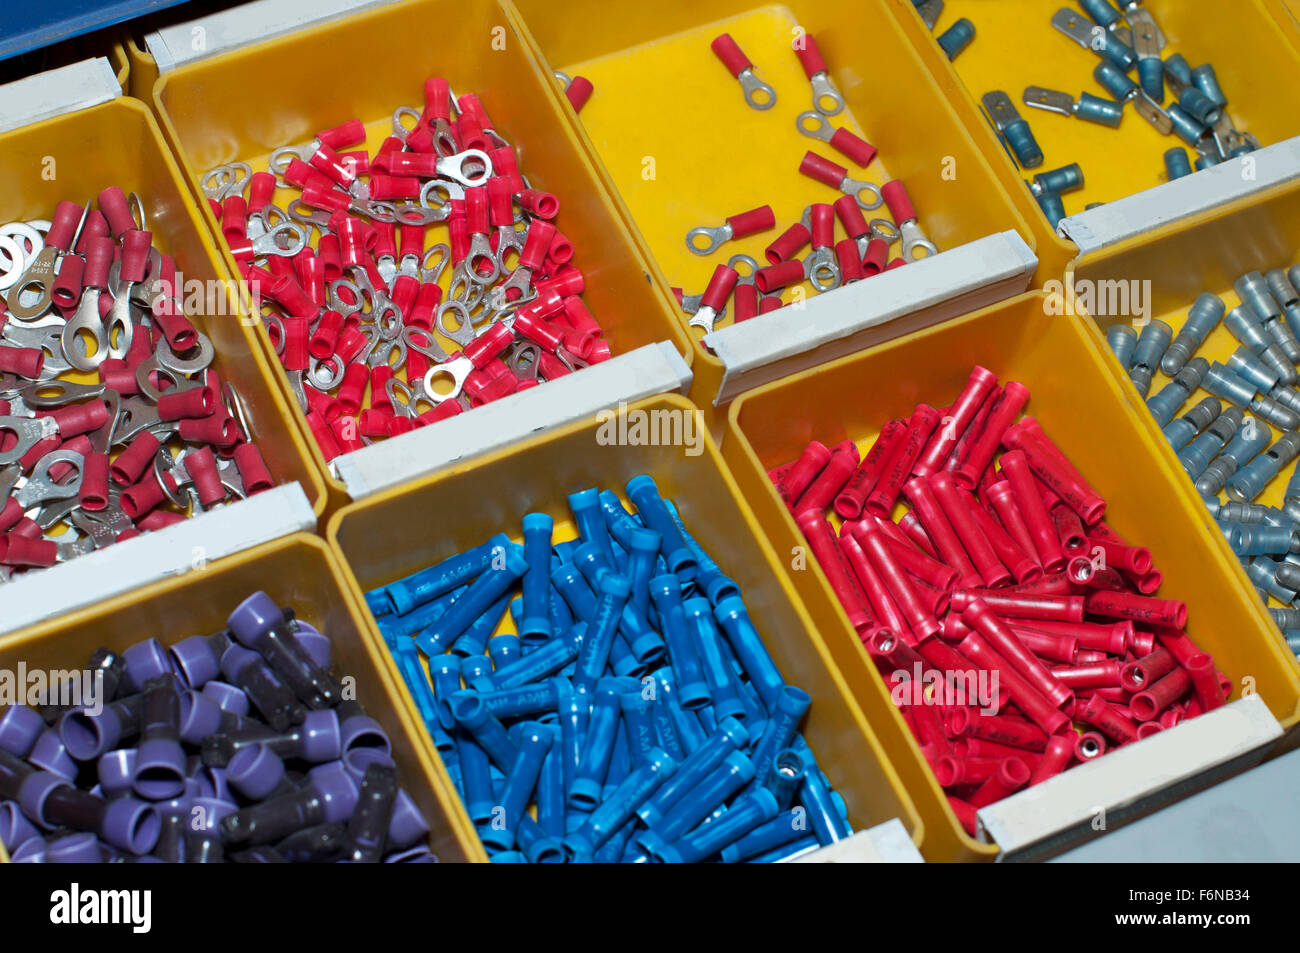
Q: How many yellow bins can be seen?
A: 8